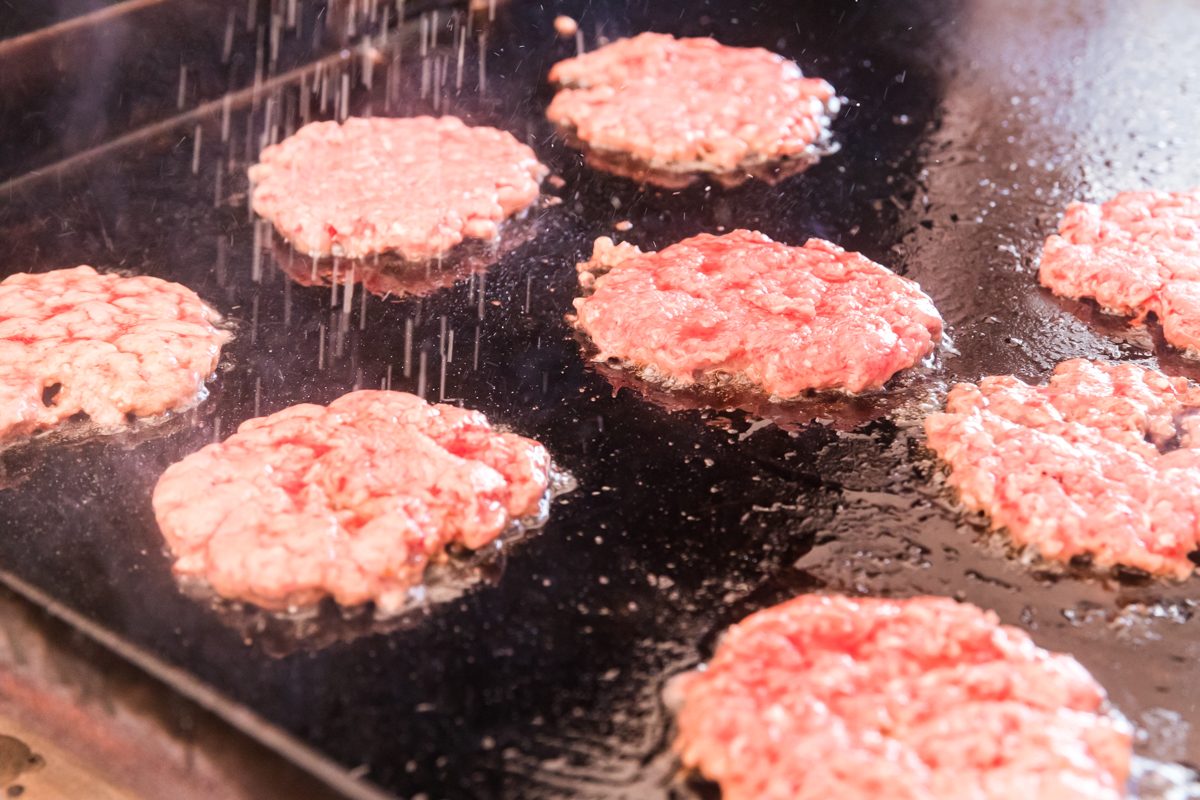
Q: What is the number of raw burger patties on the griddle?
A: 8